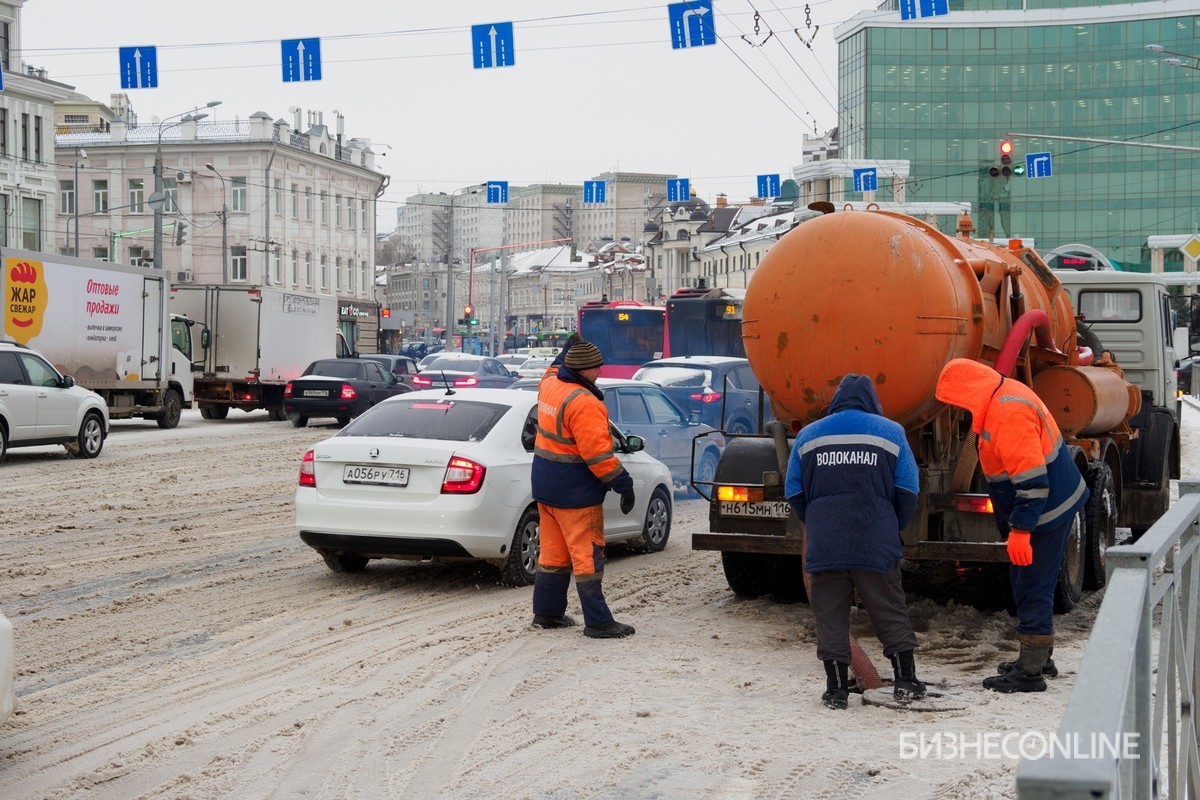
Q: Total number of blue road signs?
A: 11